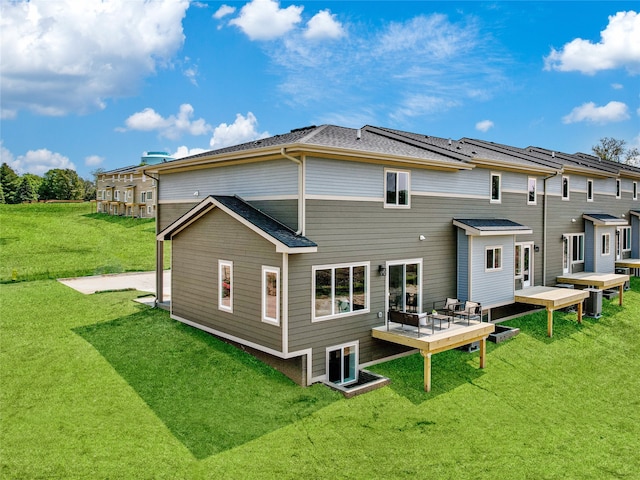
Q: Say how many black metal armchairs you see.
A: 2